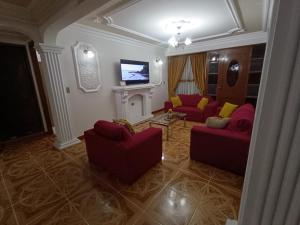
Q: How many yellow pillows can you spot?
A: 3